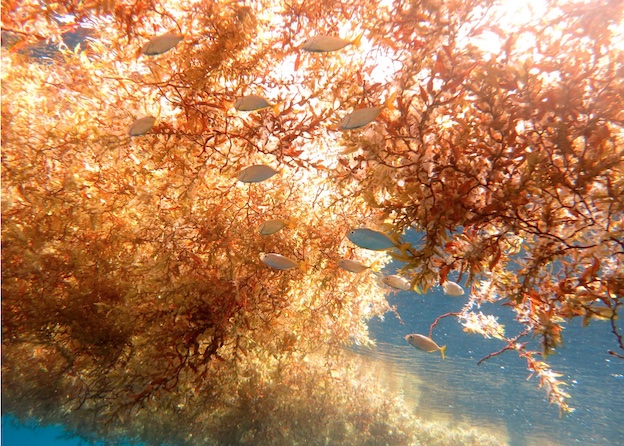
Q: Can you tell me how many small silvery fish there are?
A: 13